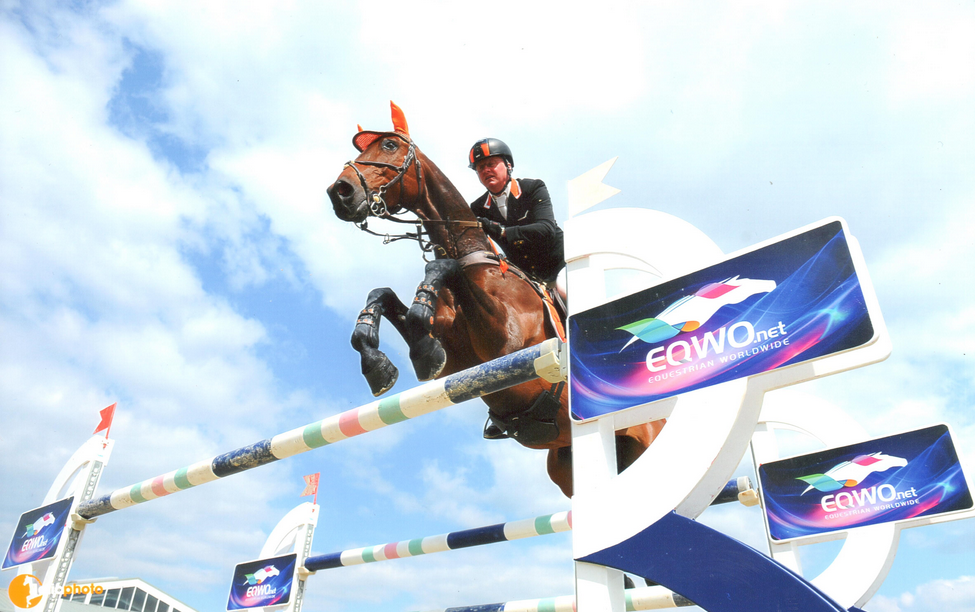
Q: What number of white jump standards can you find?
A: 4